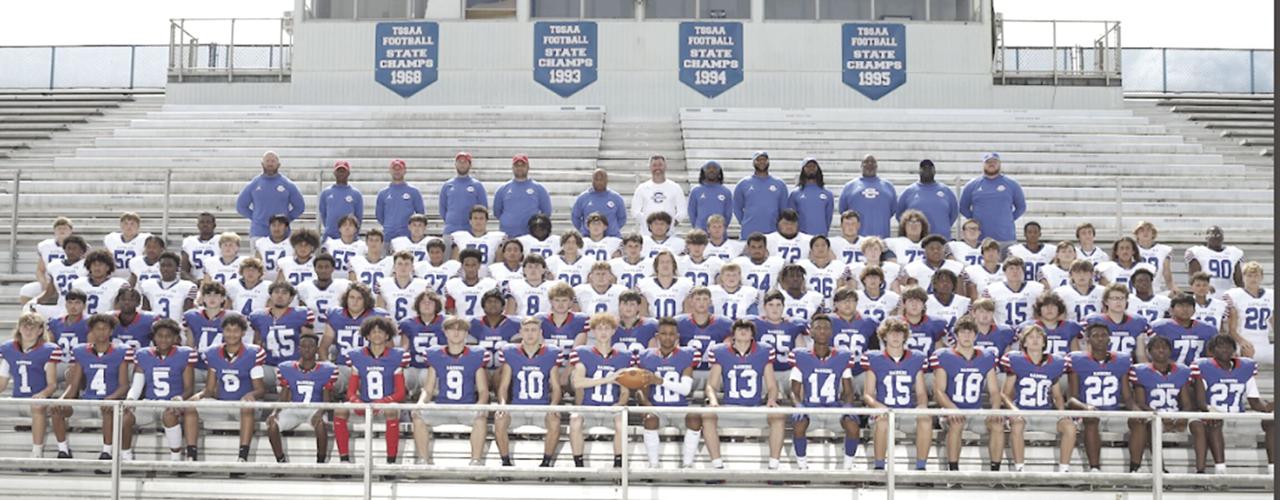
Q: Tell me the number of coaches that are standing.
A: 13